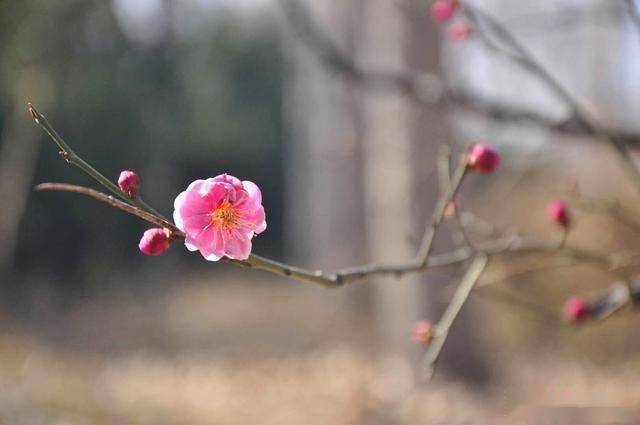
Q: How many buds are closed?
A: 8